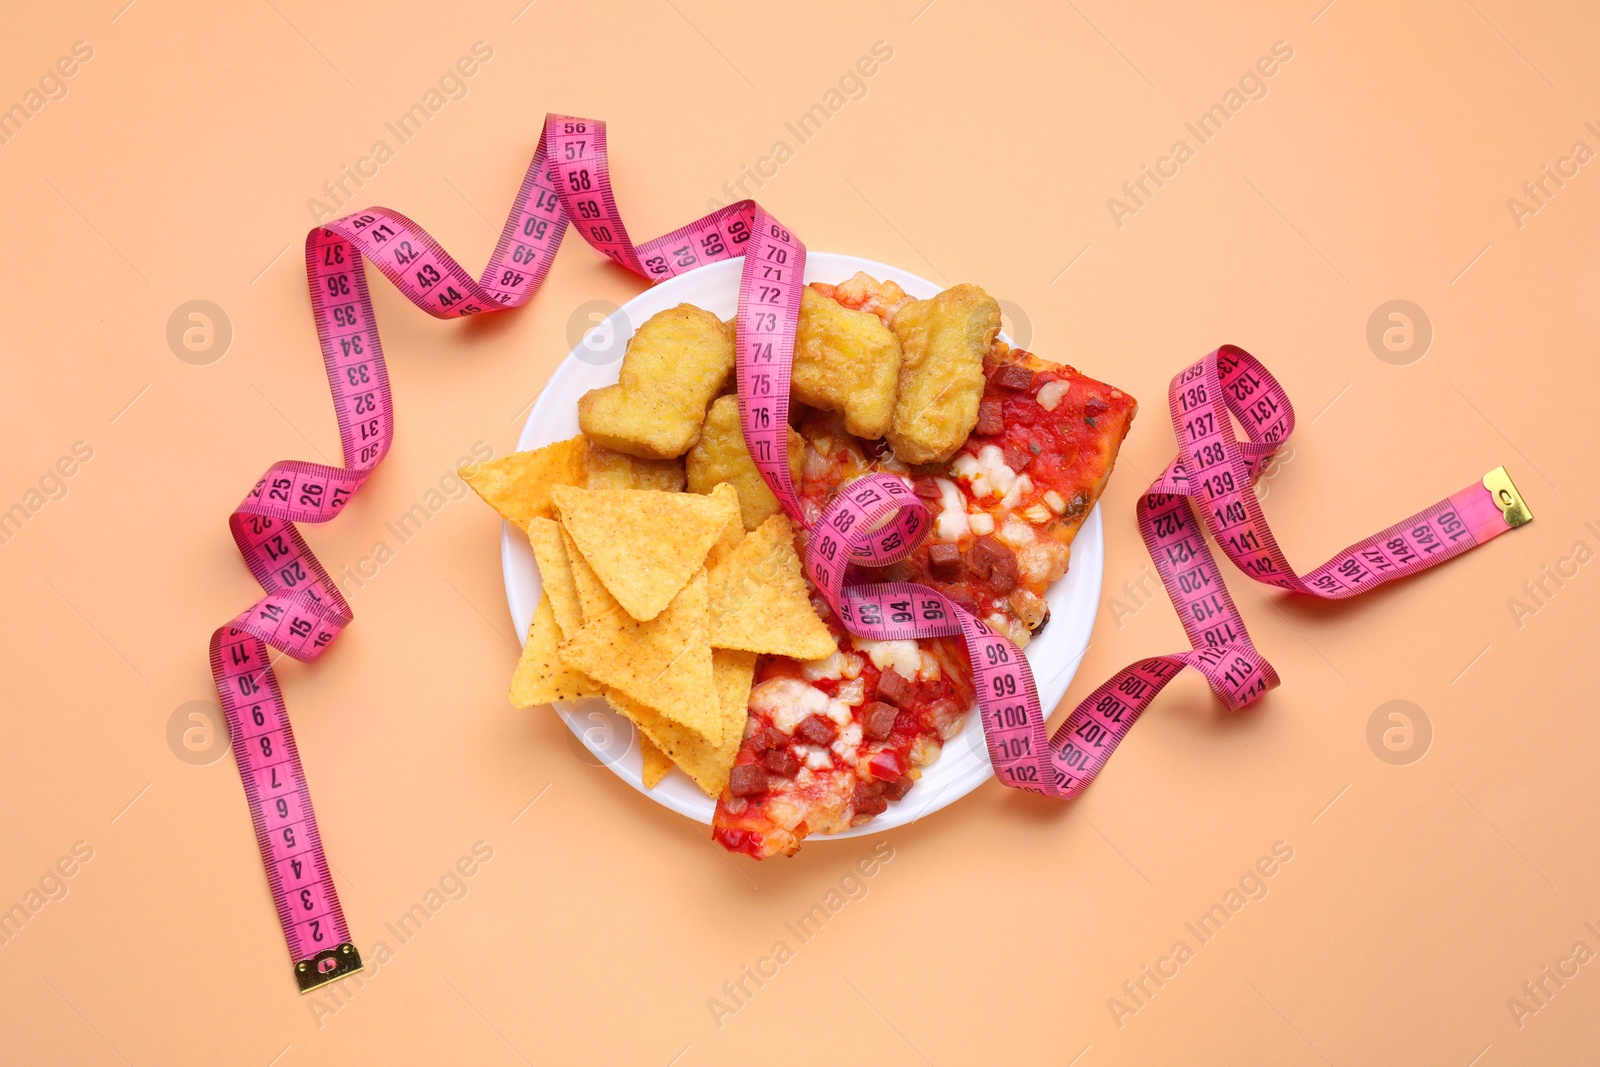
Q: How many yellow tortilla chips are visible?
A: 10